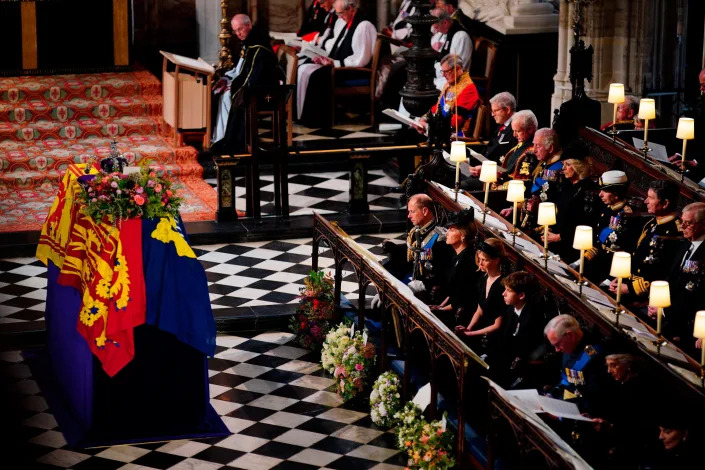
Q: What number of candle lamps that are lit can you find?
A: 11